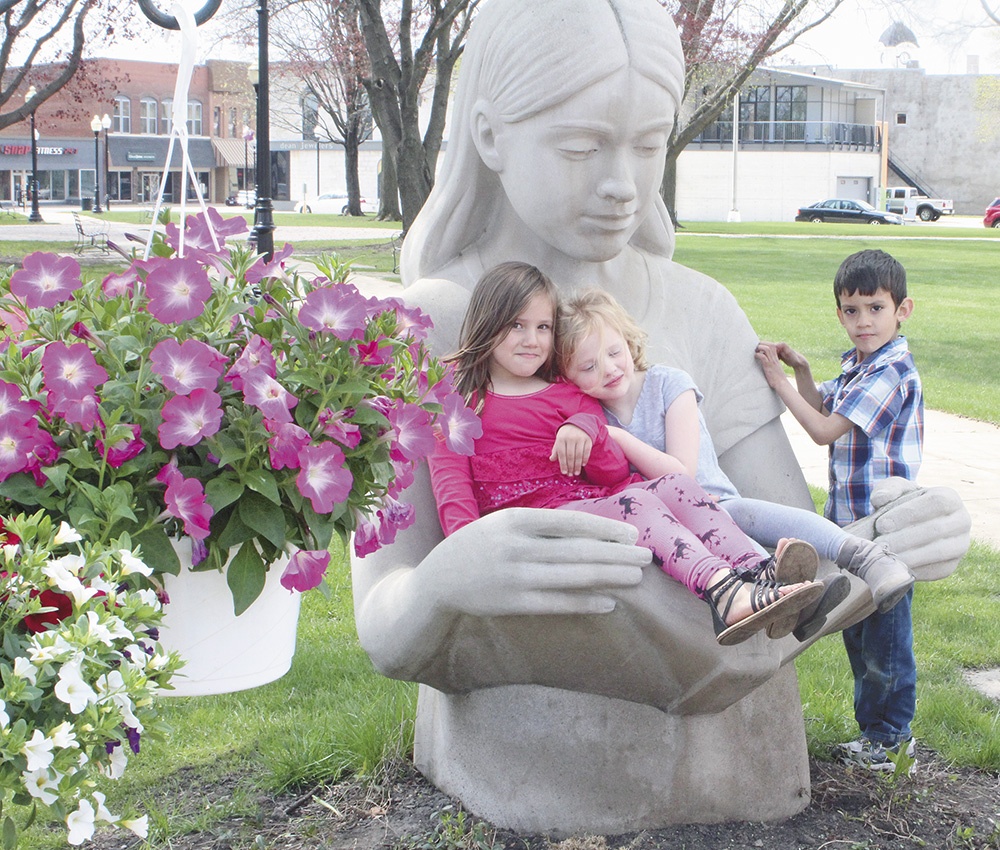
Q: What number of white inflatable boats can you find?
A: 0